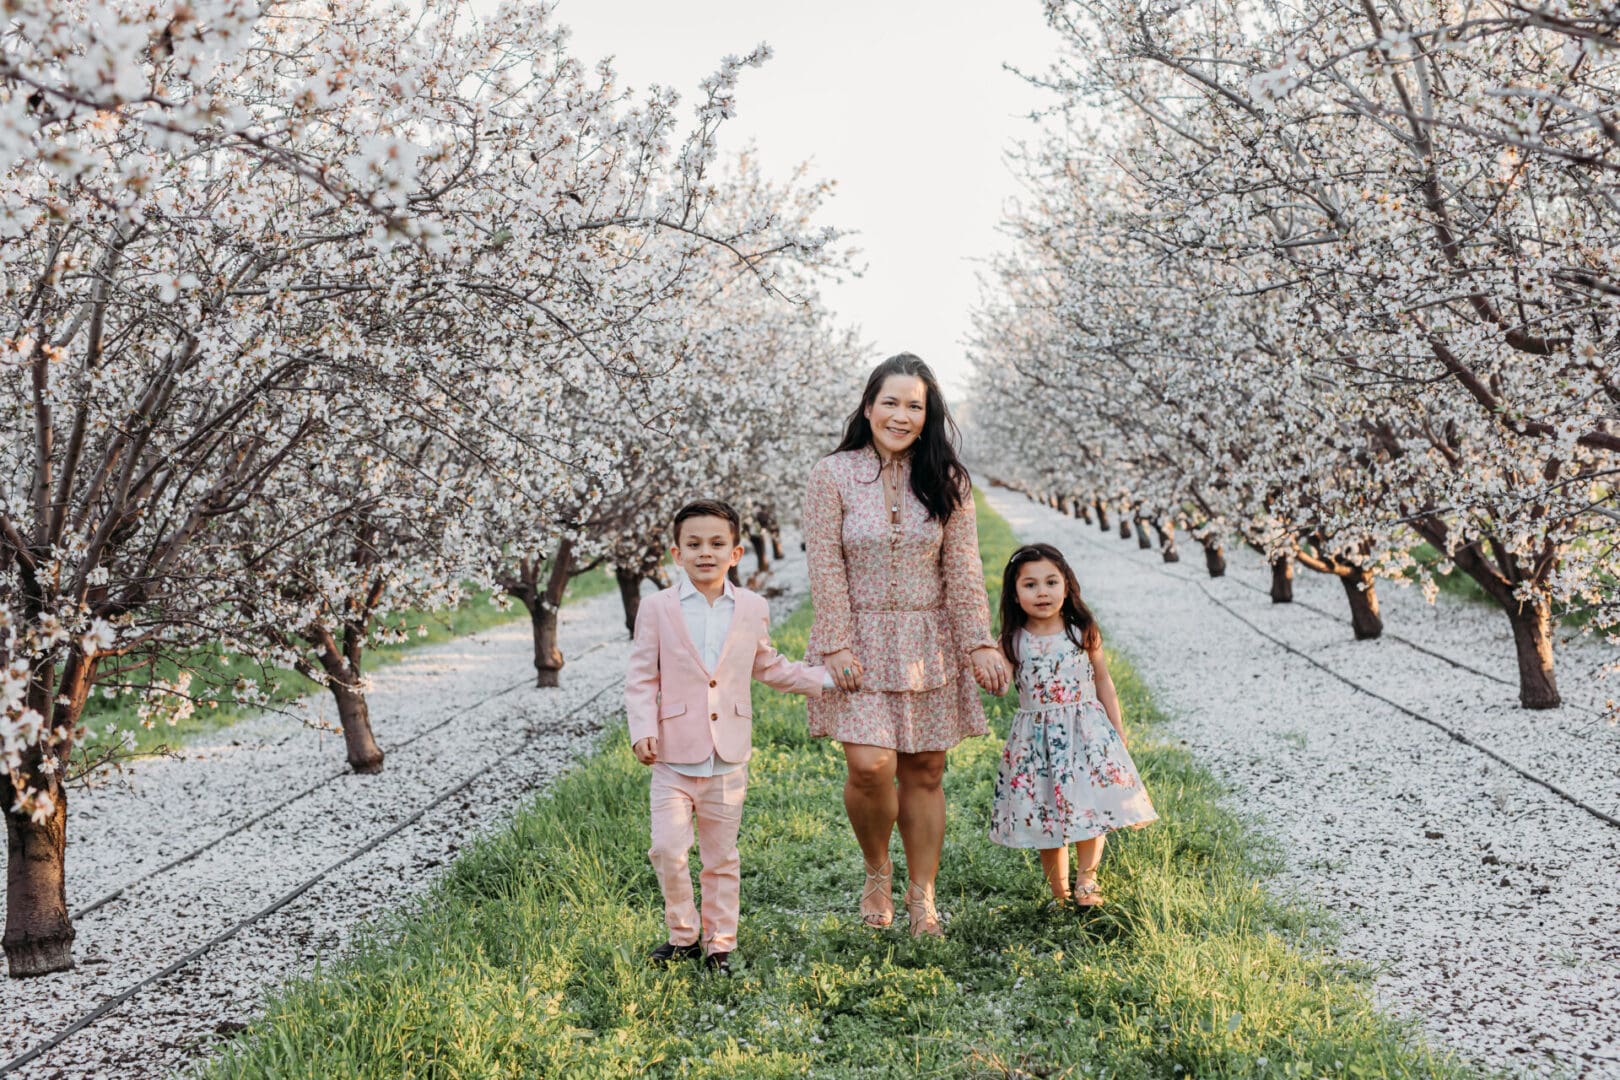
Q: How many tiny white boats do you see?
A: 0